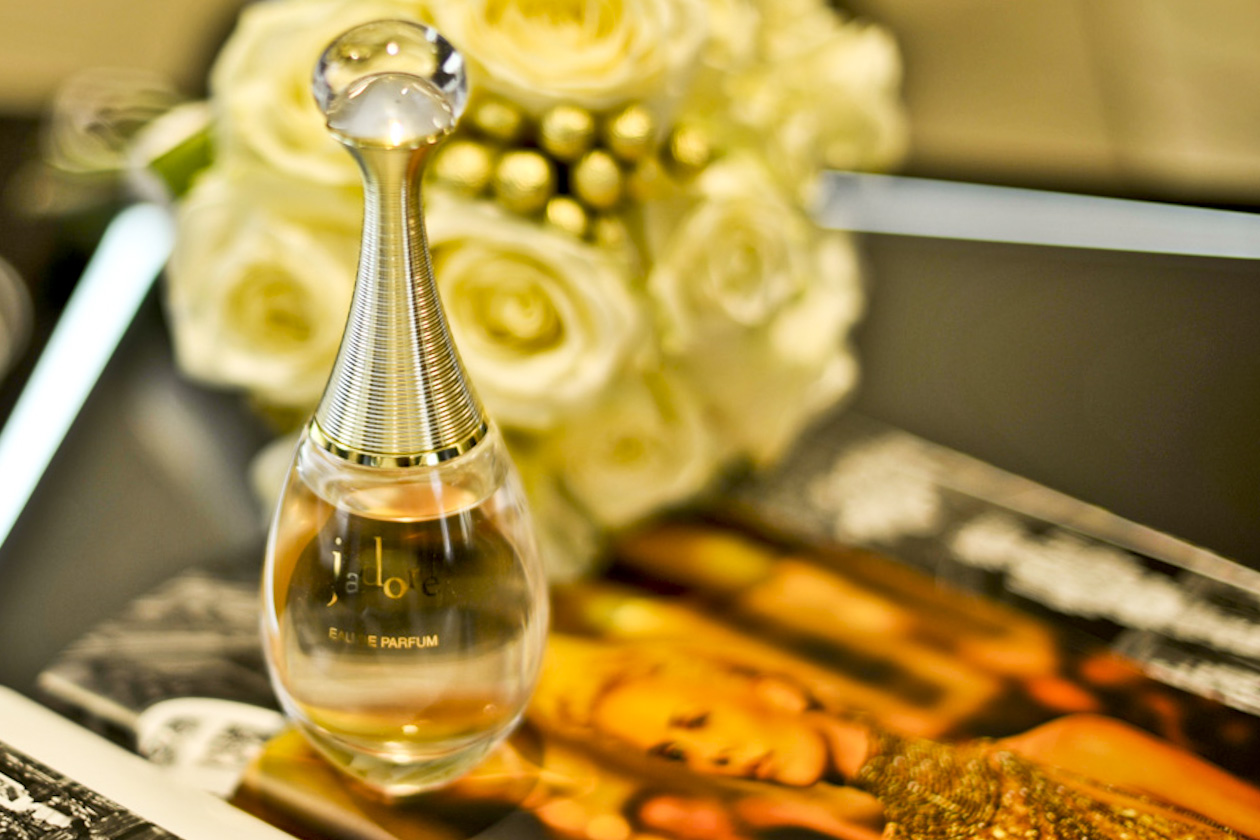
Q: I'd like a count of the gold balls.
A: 9